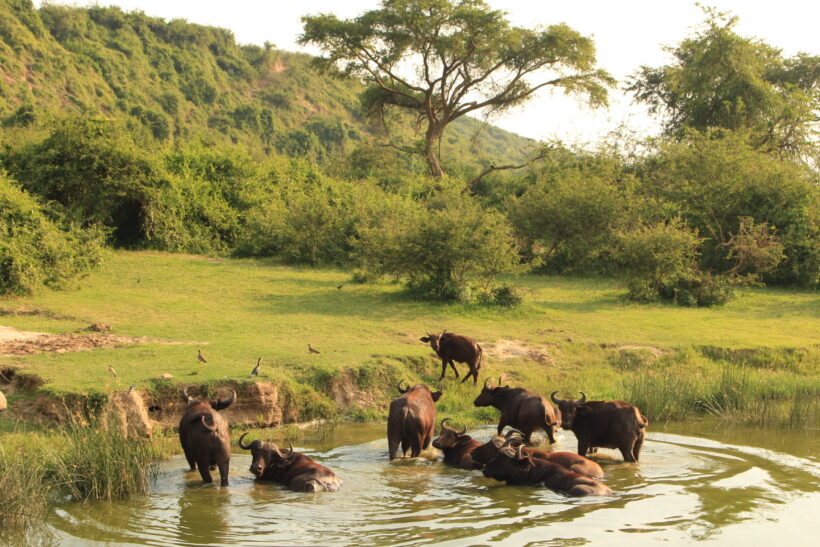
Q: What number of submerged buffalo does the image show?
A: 4